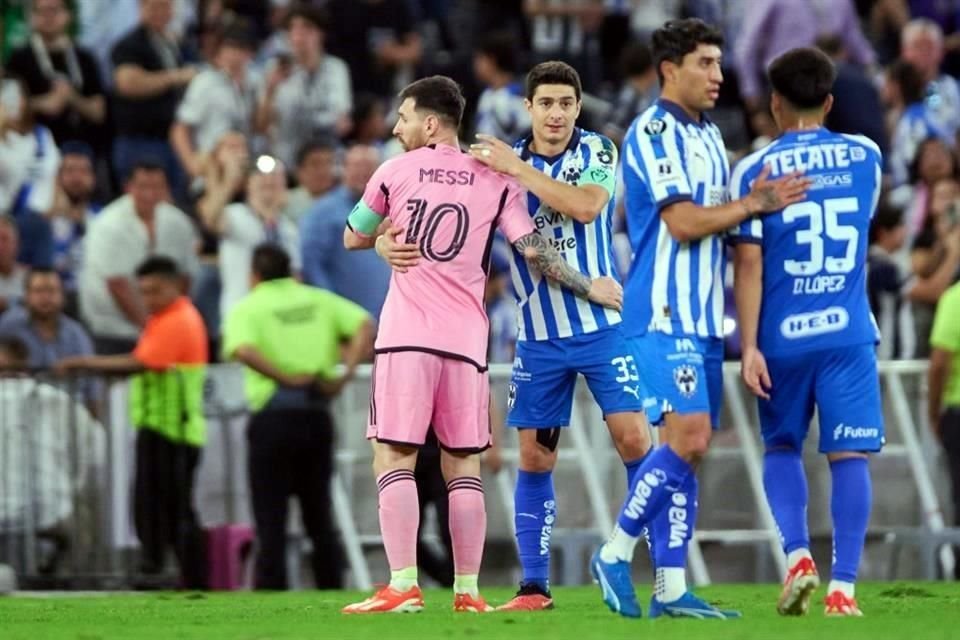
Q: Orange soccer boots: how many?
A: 5